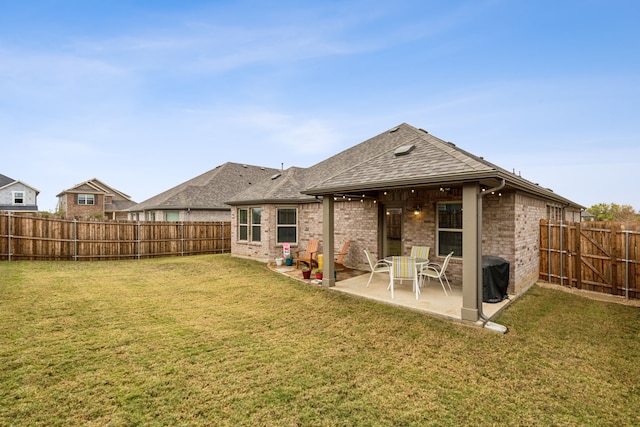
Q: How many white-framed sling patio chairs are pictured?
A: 4